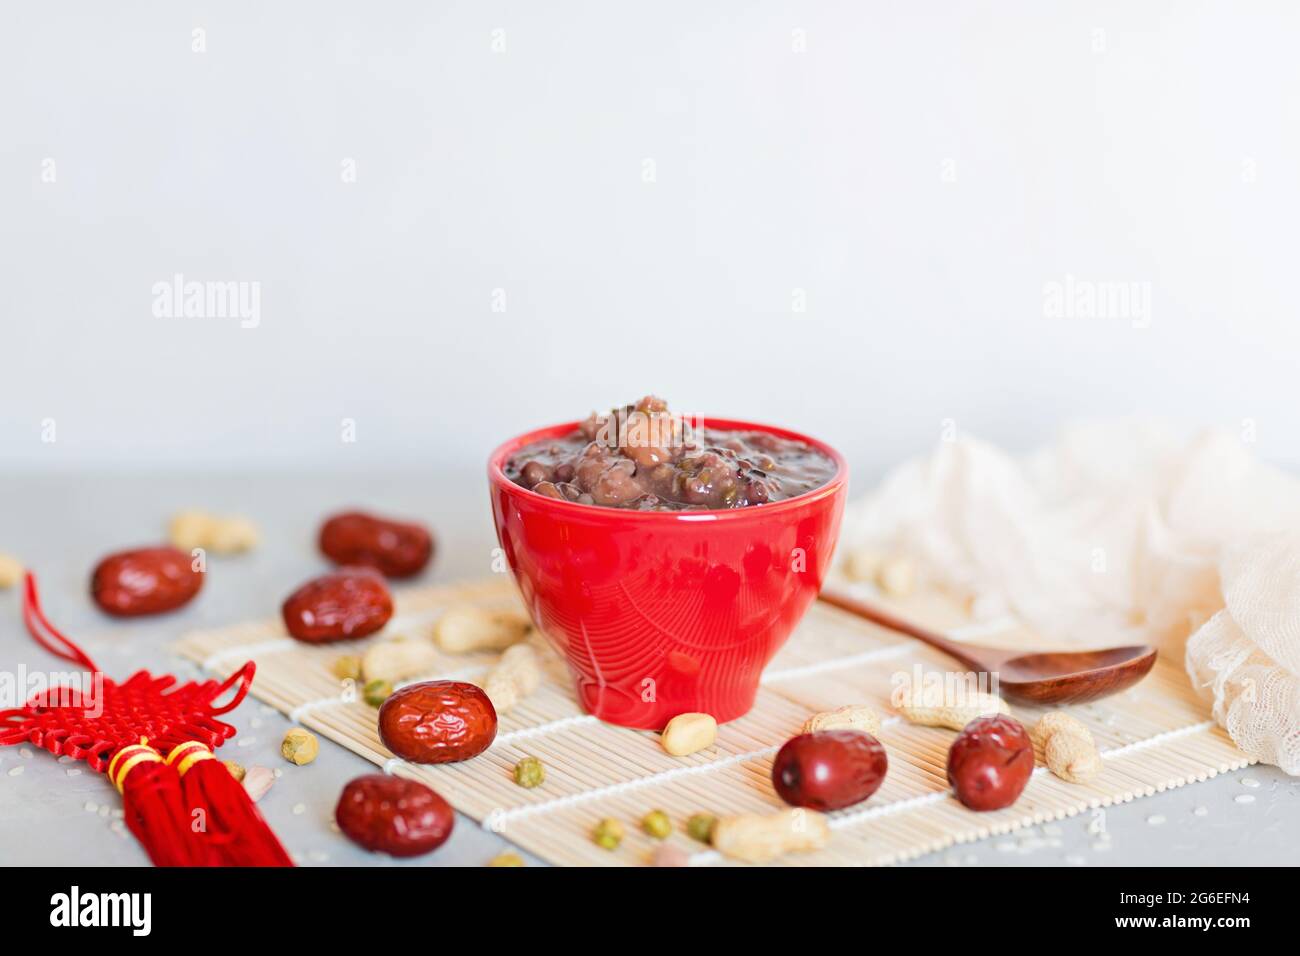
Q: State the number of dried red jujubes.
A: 7